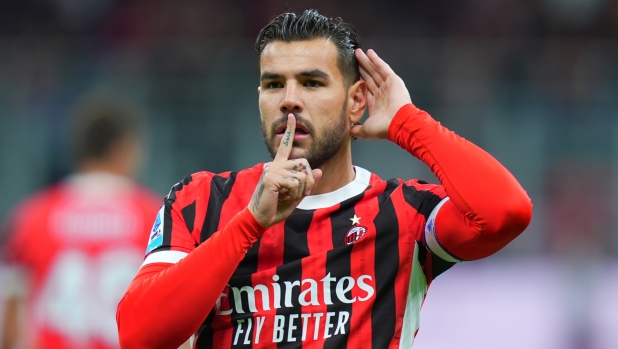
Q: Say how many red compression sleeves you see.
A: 2